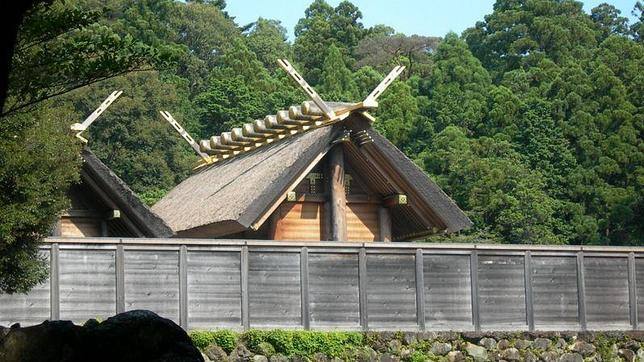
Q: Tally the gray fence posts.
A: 11